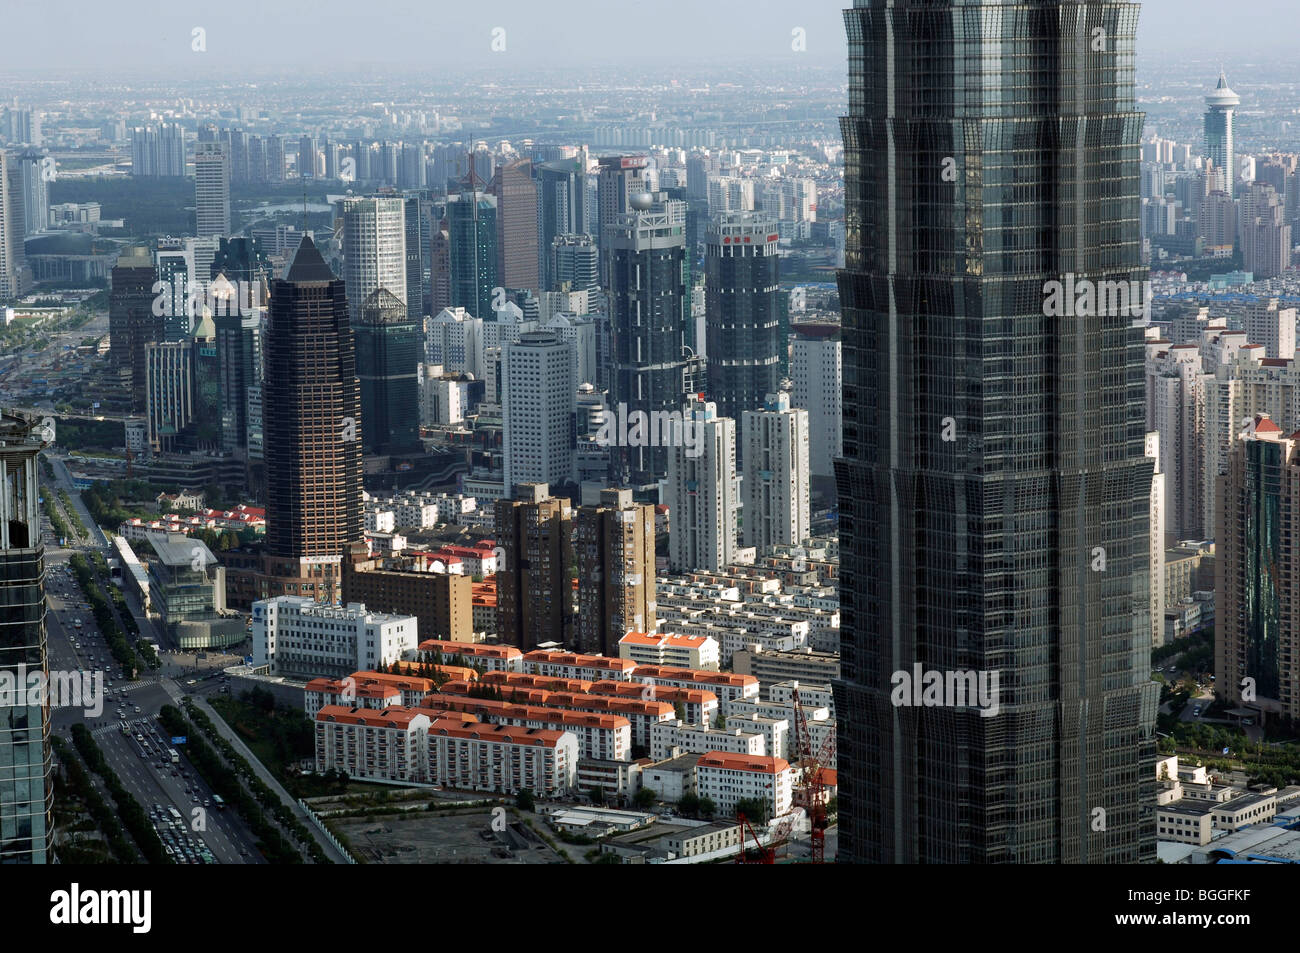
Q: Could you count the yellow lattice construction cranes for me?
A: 0